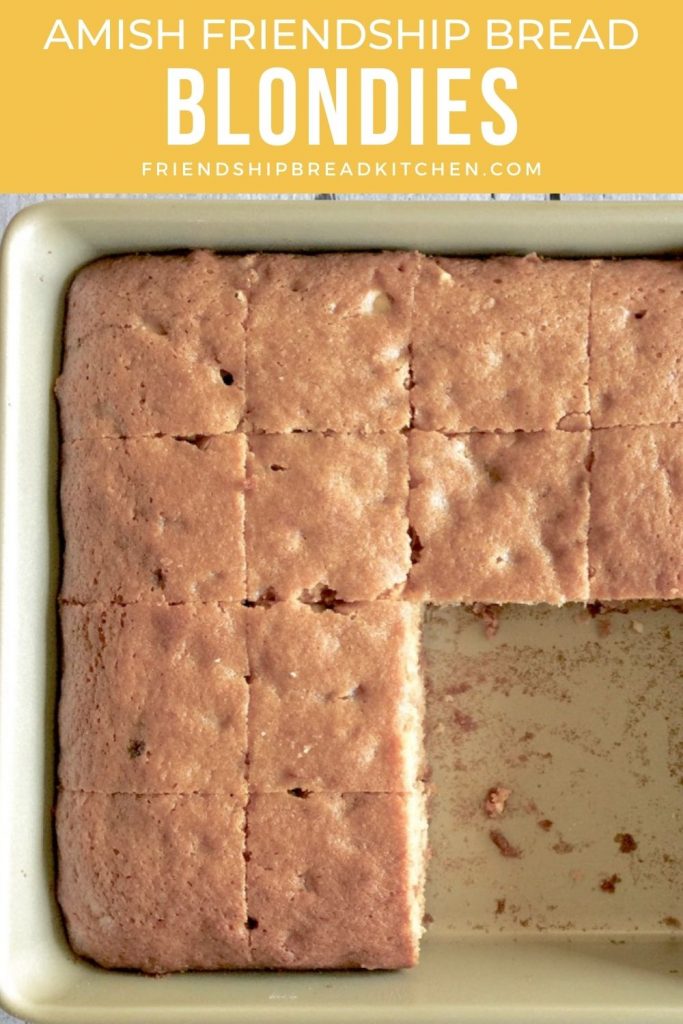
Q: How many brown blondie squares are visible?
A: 12